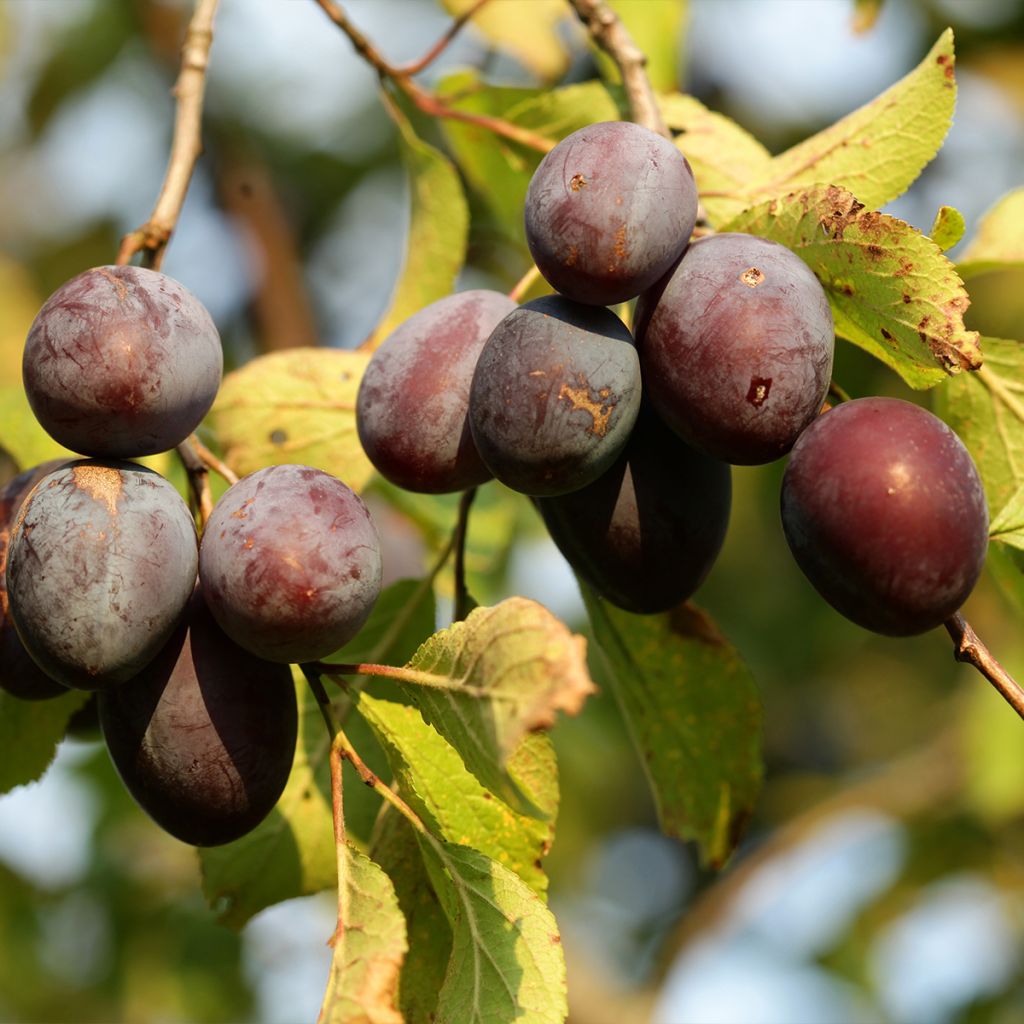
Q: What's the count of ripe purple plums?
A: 11